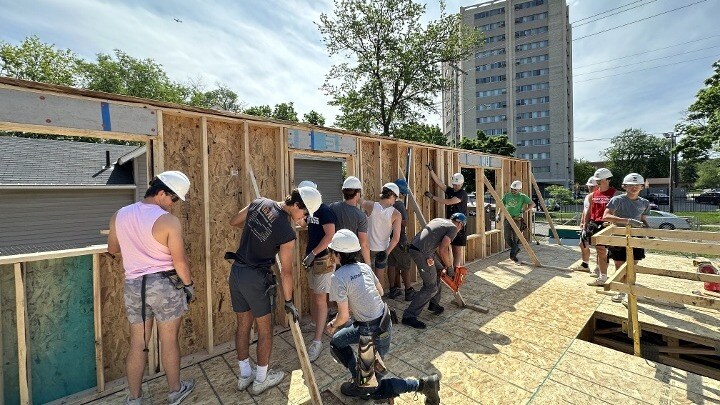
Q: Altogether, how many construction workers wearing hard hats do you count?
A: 13